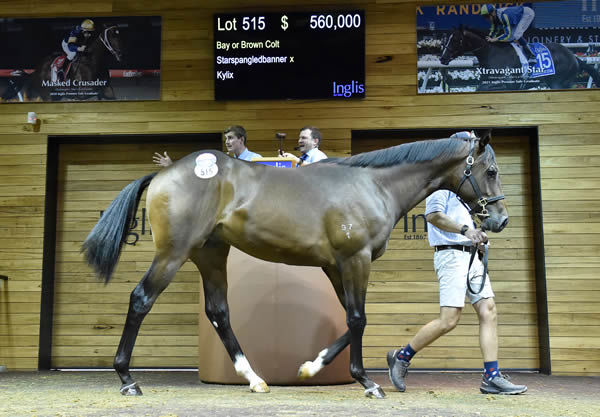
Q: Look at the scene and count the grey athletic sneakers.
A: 2